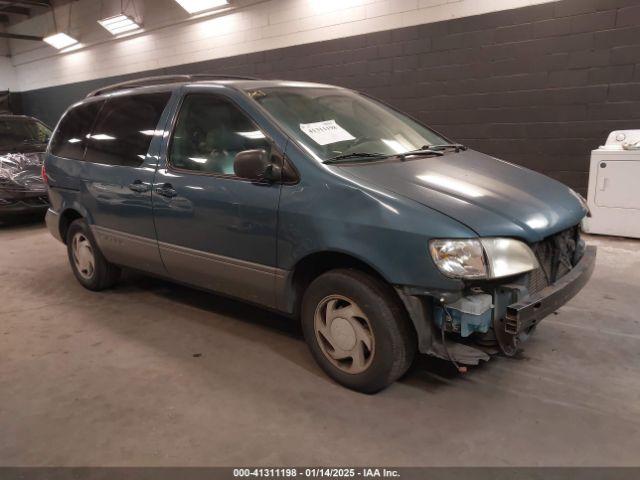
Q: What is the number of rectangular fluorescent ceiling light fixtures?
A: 3